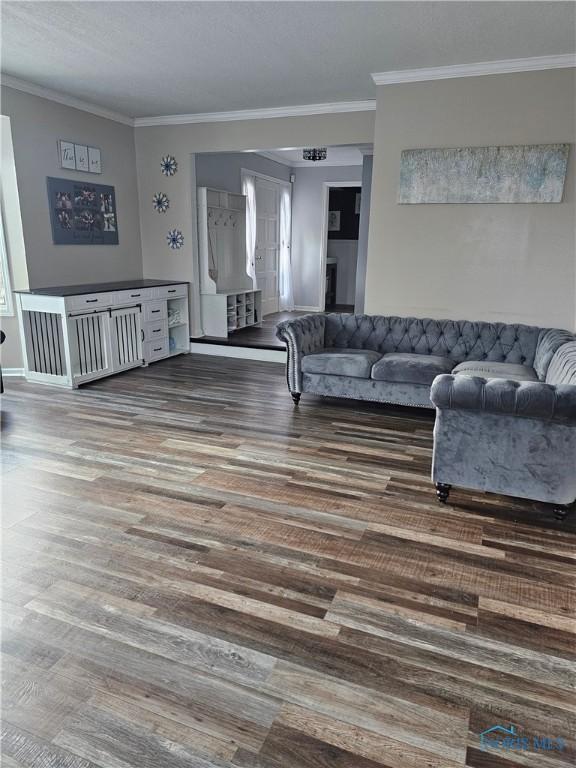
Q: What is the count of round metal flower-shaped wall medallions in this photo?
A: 3